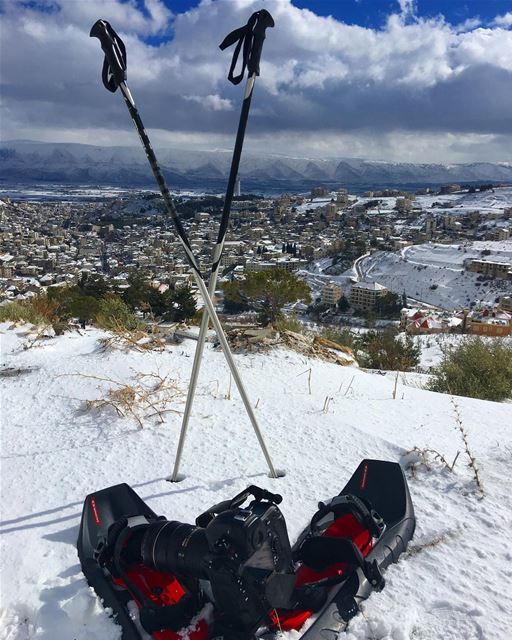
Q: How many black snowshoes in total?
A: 2